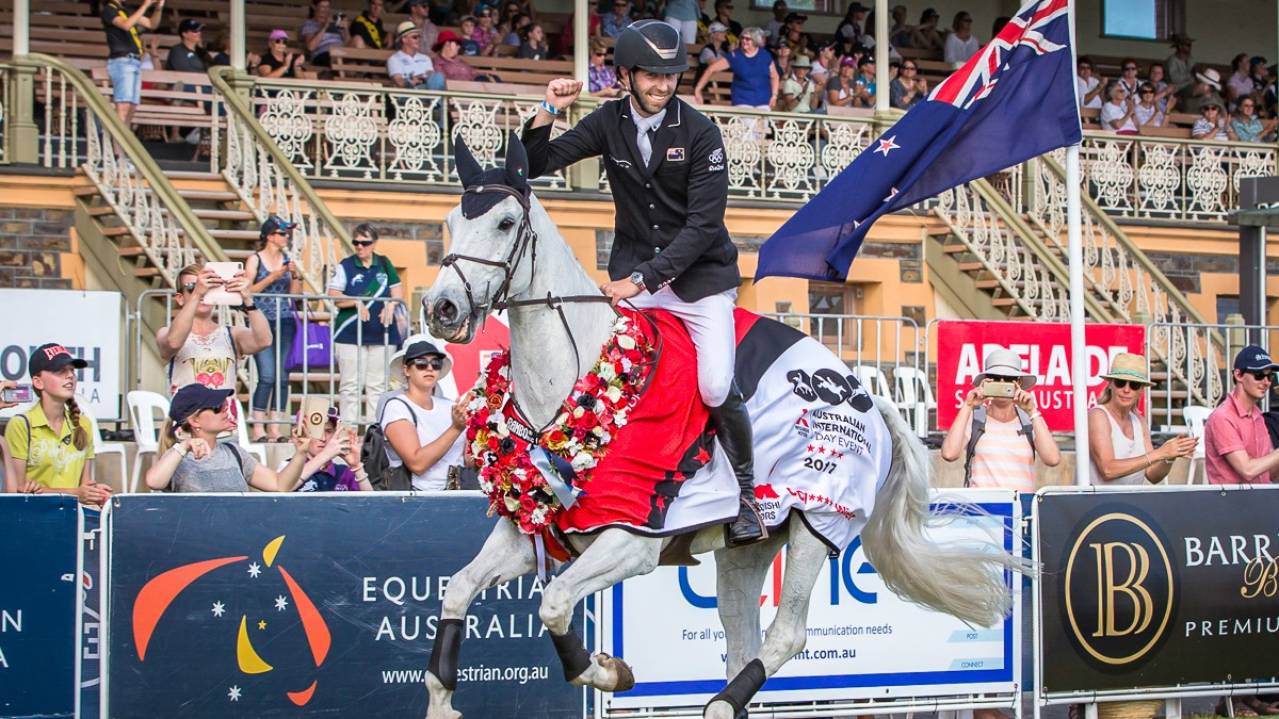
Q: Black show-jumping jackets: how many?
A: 1